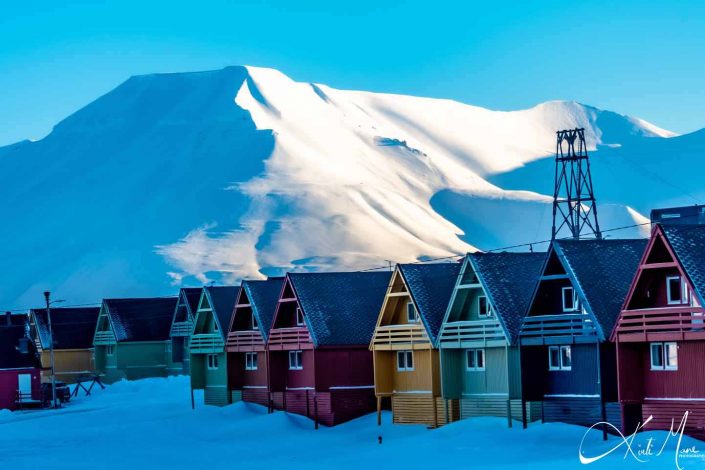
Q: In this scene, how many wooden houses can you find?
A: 11